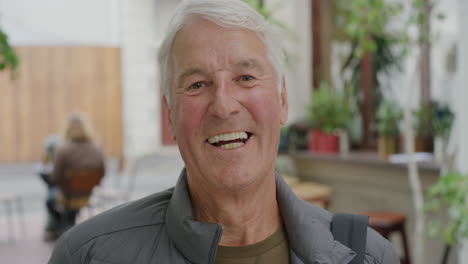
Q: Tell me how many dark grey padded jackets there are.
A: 1